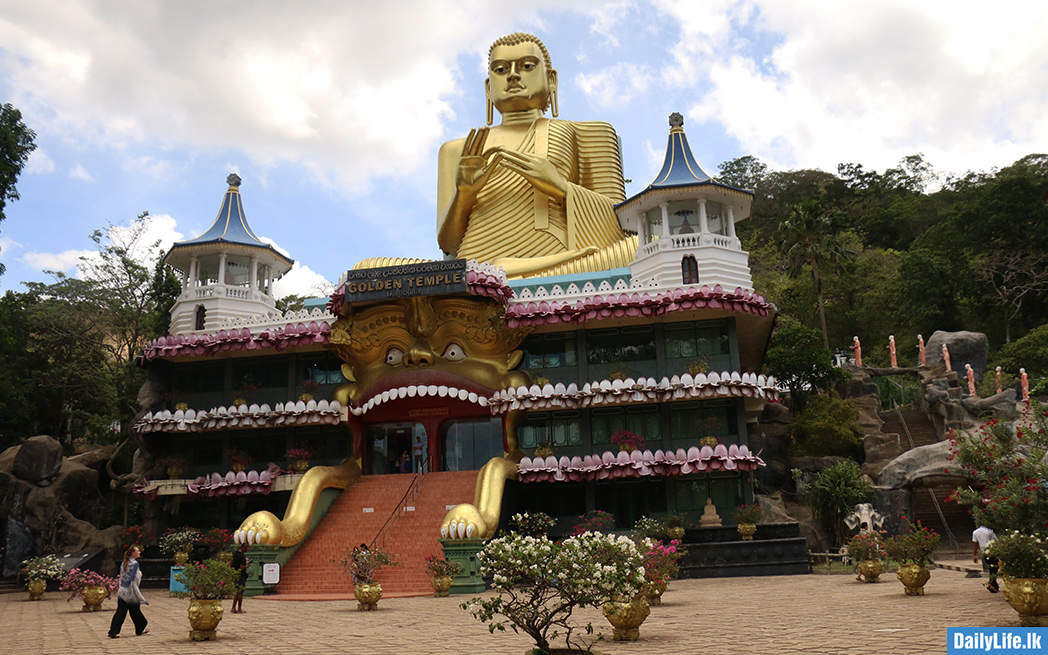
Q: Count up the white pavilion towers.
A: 2